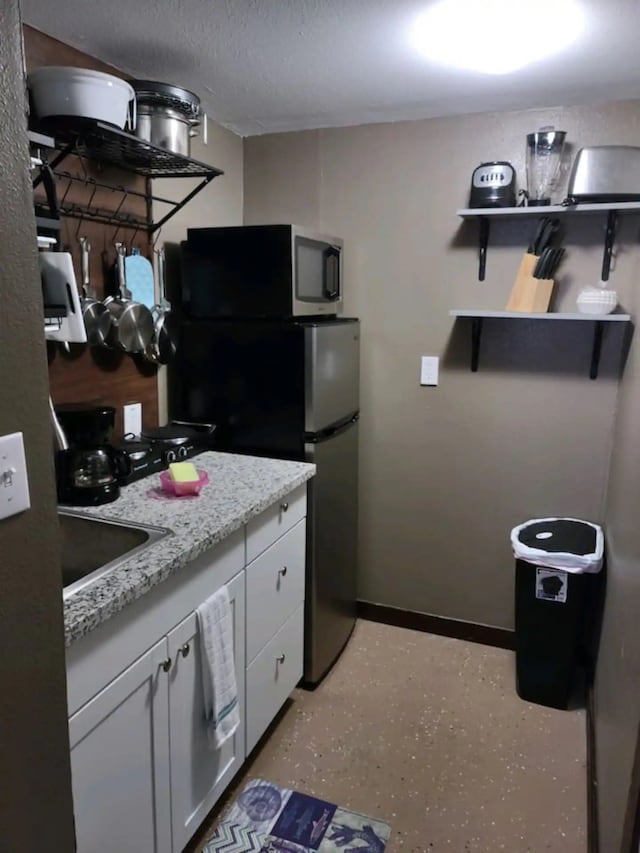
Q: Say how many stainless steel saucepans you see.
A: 3